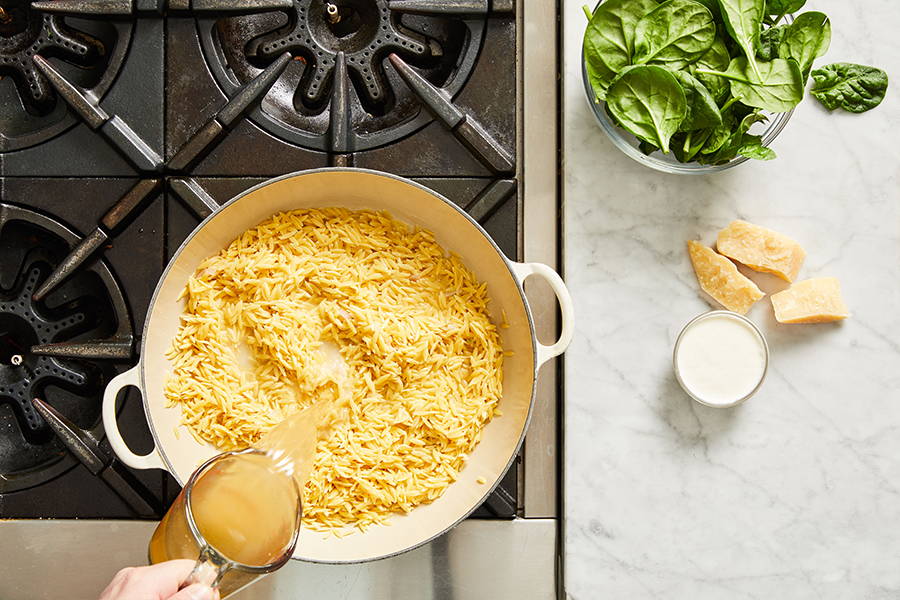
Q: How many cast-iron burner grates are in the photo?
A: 4